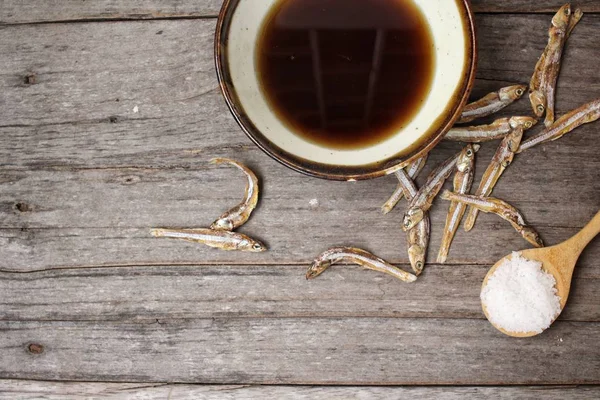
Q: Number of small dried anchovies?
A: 14